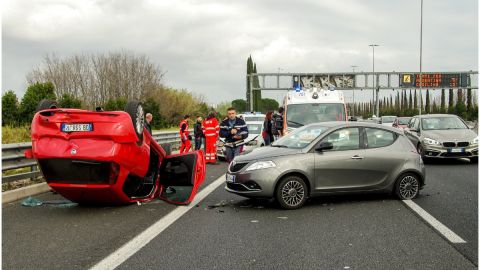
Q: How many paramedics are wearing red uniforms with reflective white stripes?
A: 2